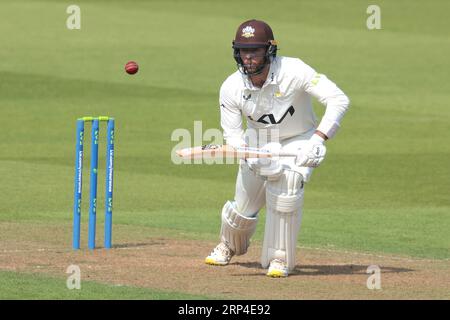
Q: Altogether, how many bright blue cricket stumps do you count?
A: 3